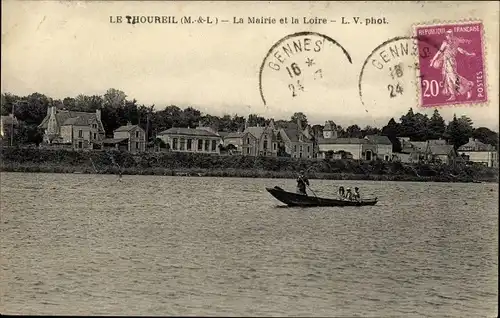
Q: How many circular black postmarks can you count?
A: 2